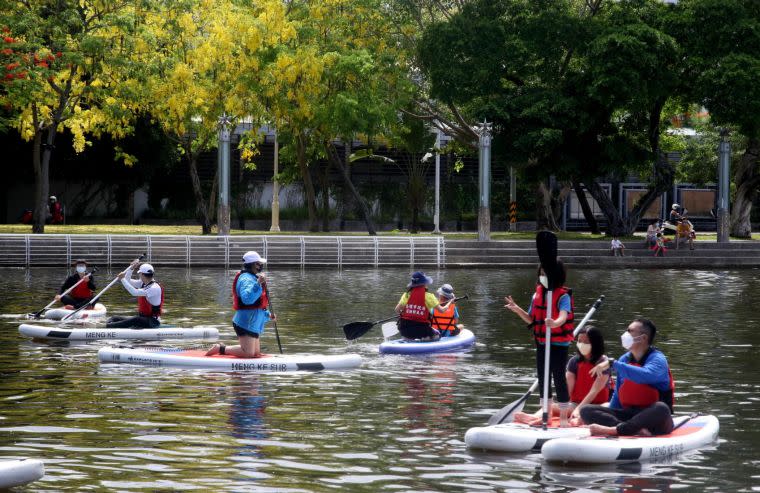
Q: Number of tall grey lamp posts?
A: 3